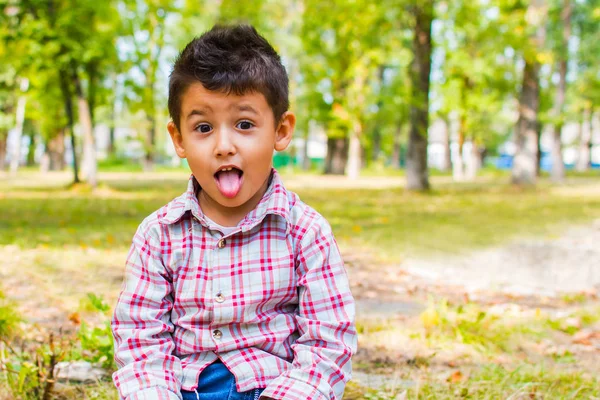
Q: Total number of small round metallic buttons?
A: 3